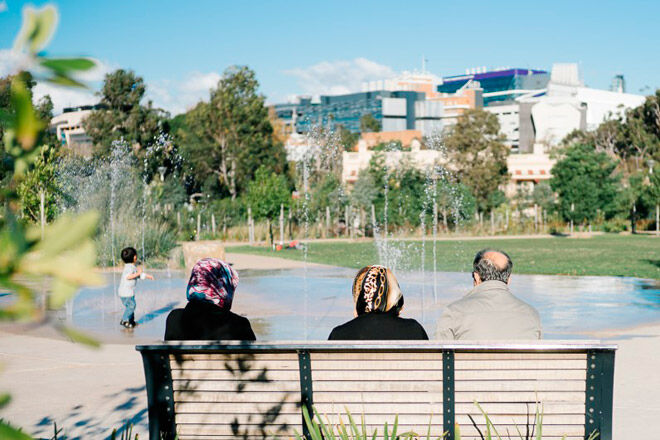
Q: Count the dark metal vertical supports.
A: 4